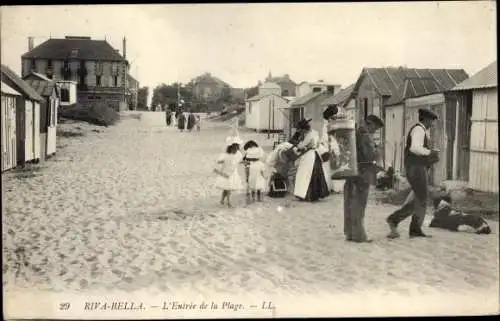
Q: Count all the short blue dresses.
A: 0